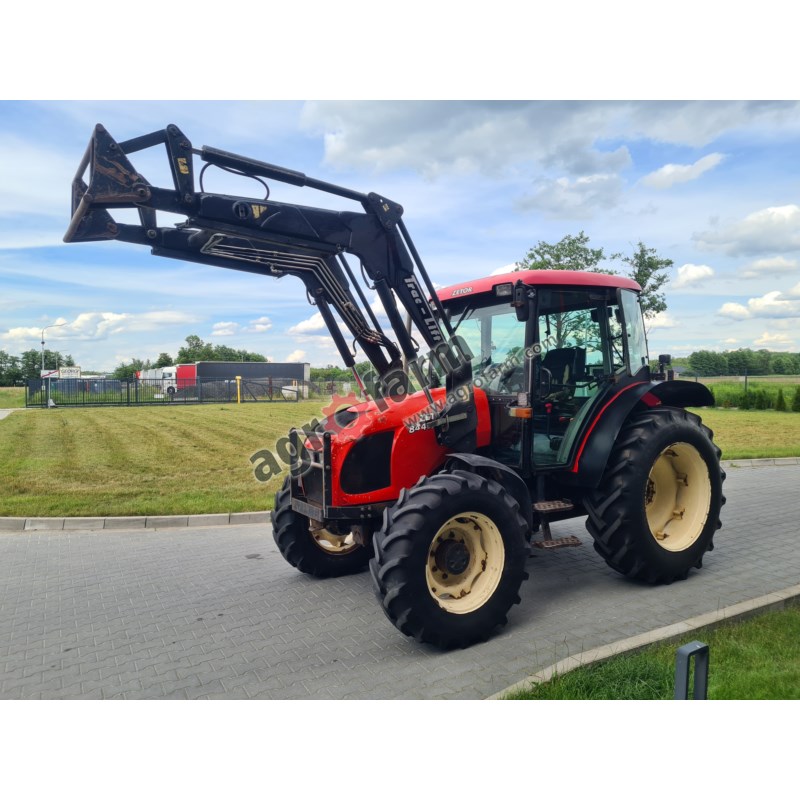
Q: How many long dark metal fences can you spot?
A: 1